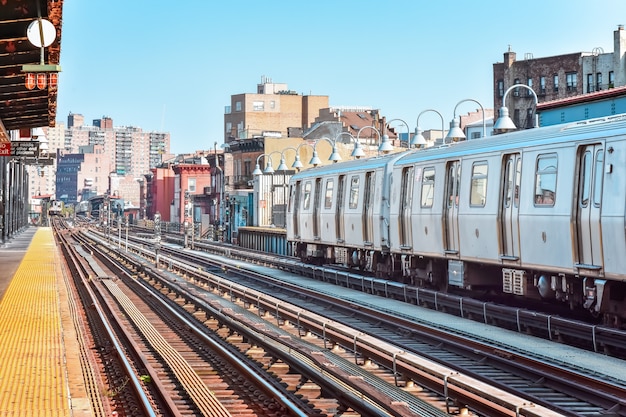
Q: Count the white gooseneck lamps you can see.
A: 11